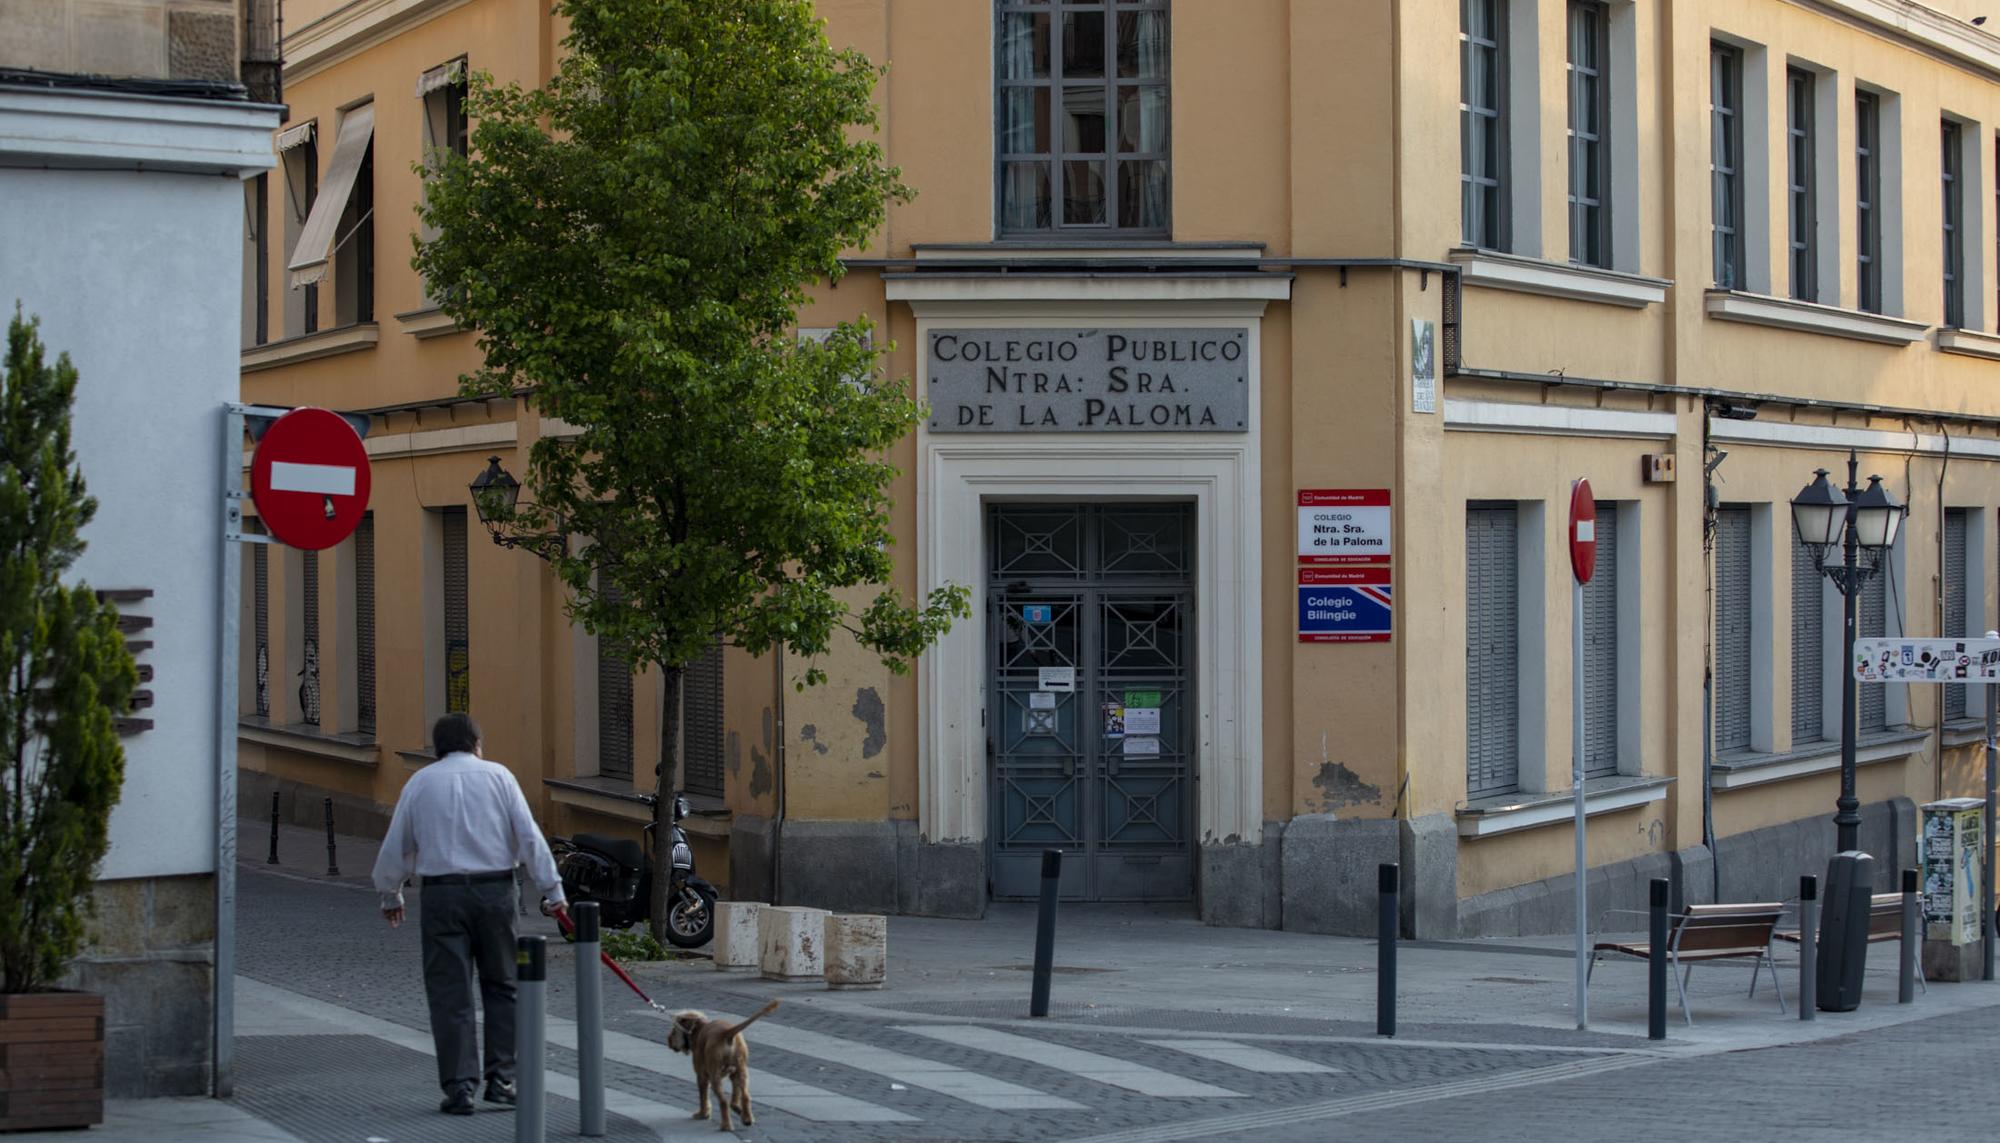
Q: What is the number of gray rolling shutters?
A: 12